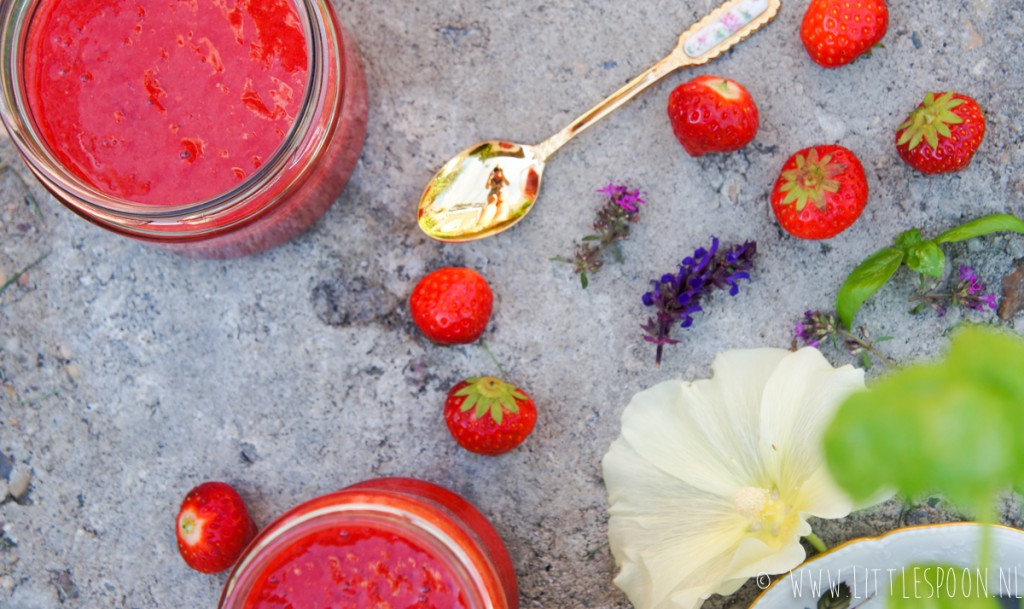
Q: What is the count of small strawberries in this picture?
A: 7